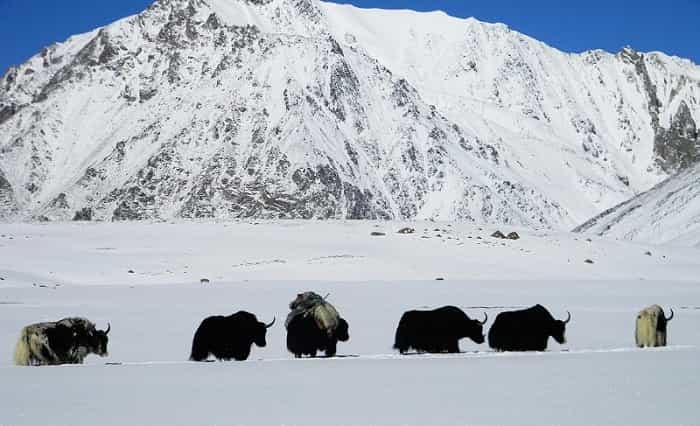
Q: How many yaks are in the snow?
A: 6